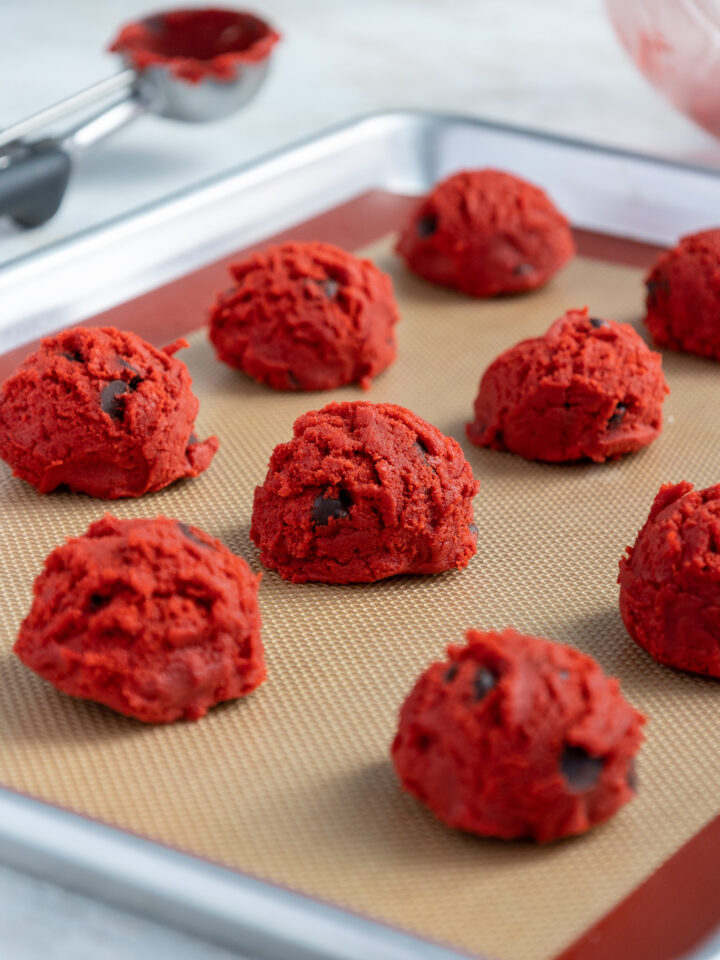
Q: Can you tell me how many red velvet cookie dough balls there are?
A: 9